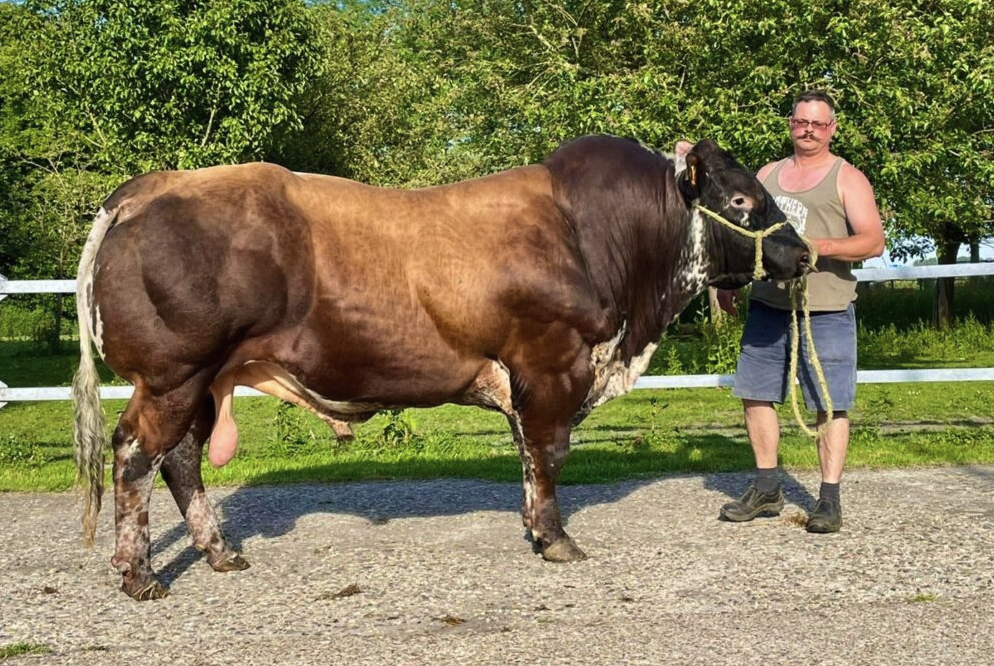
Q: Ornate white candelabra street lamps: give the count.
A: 0